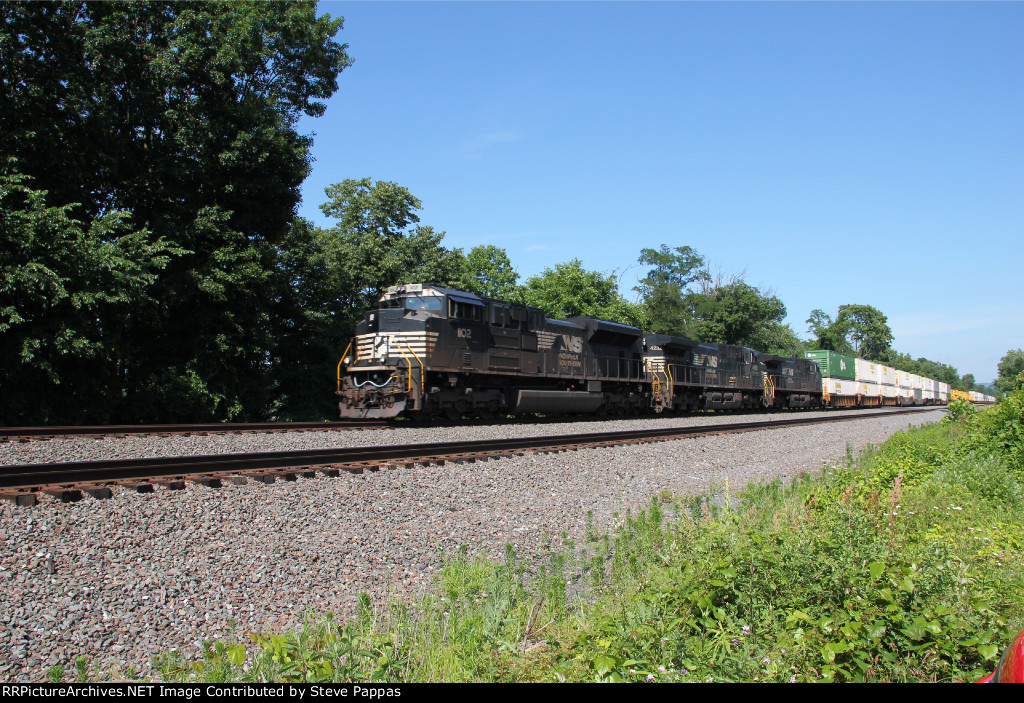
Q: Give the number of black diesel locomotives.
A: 3